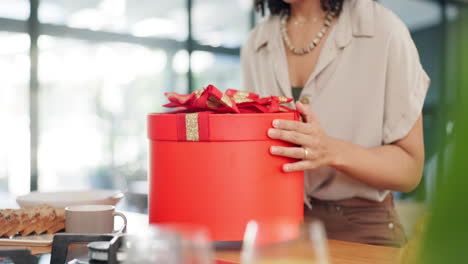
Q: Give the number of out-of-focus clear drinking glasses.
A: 2